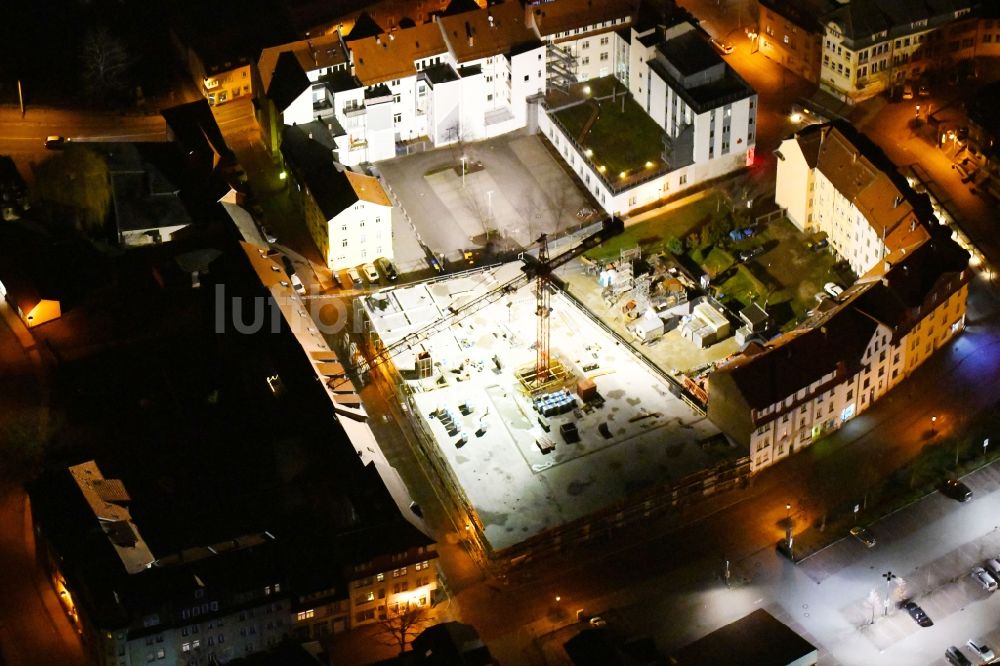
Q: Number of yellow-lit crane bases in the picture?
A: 1